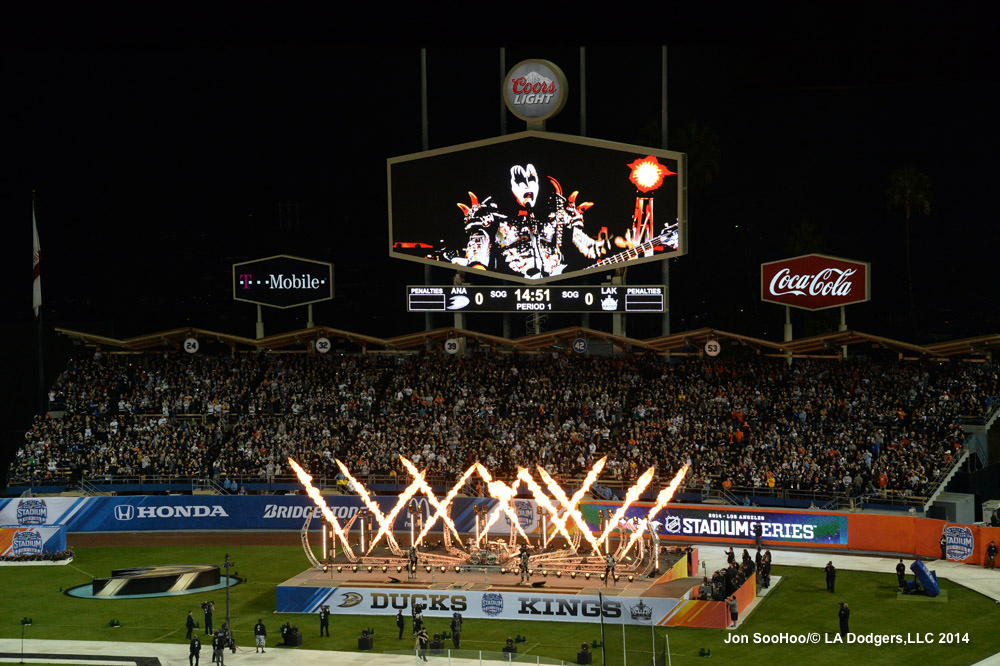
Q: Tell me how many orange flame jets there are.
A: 12